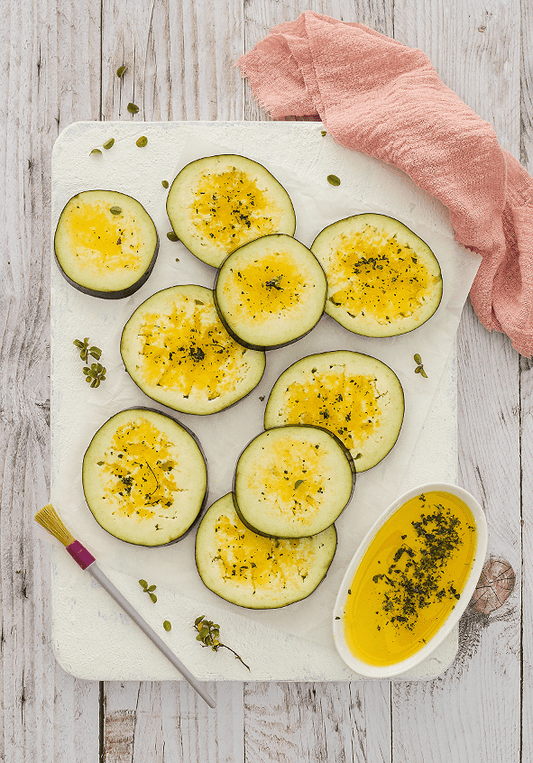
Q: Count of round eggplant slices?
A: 9